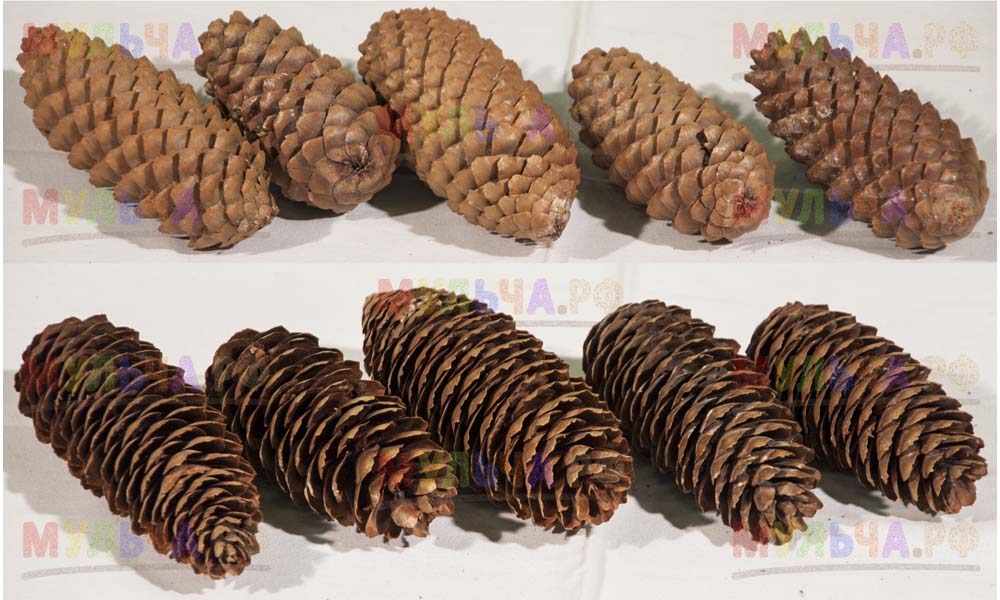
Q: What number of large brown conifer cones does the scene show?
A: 10